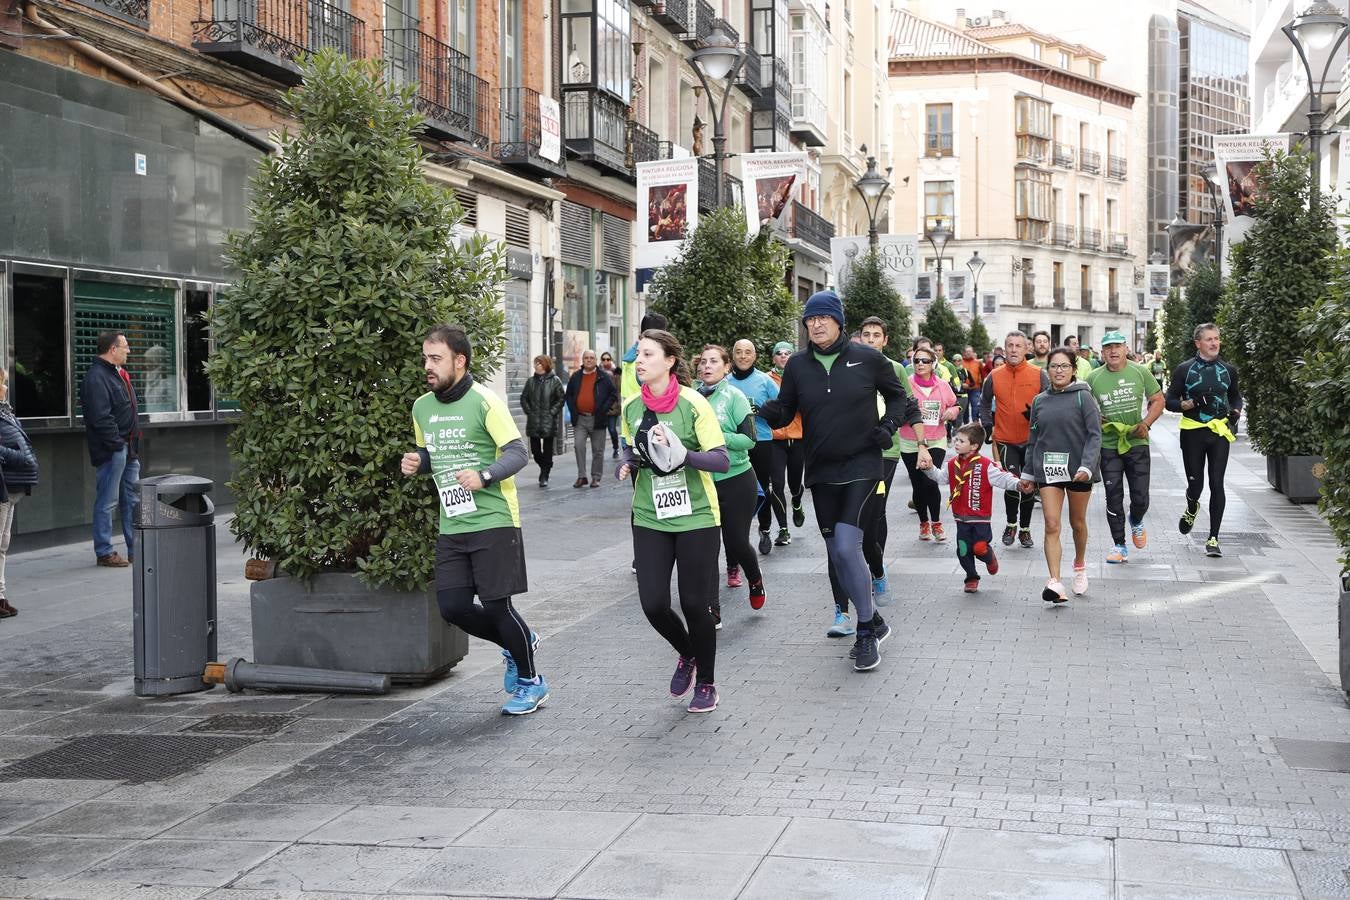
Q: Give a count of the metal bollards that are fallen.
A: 1